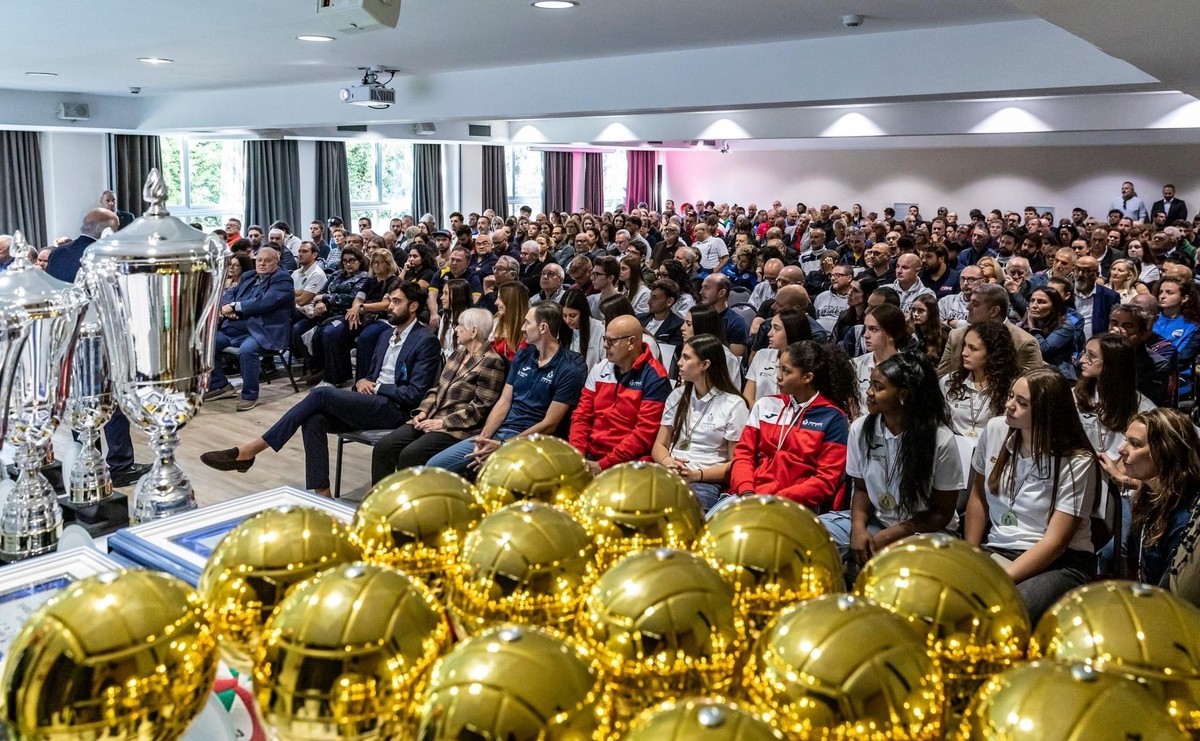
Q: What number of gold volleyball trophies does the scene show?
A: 15